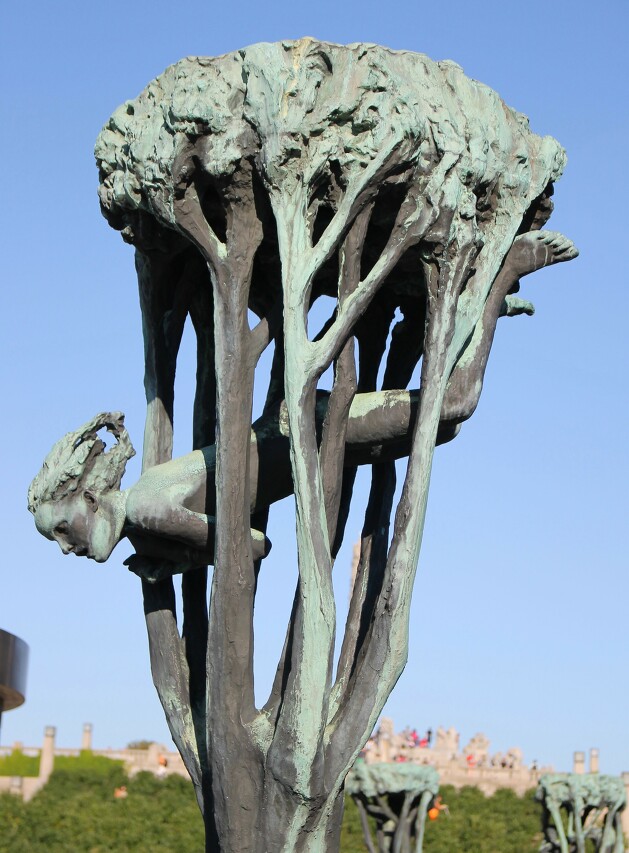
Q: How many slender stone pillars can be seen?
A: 4